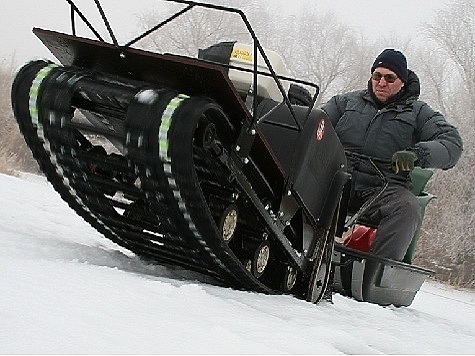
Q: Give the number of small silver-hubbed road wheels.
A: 3